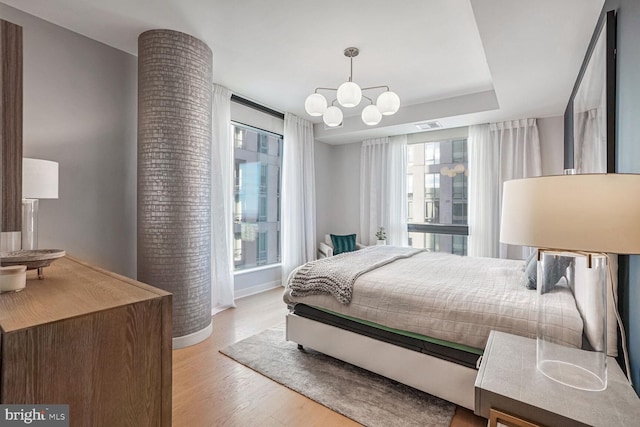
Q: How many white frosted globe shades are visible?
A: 5